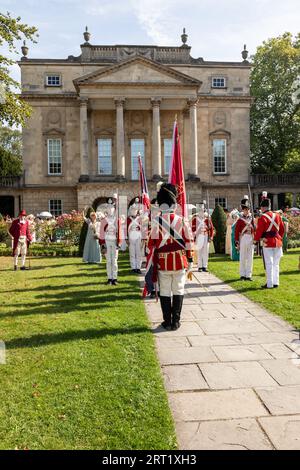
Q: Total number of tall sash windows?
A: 5